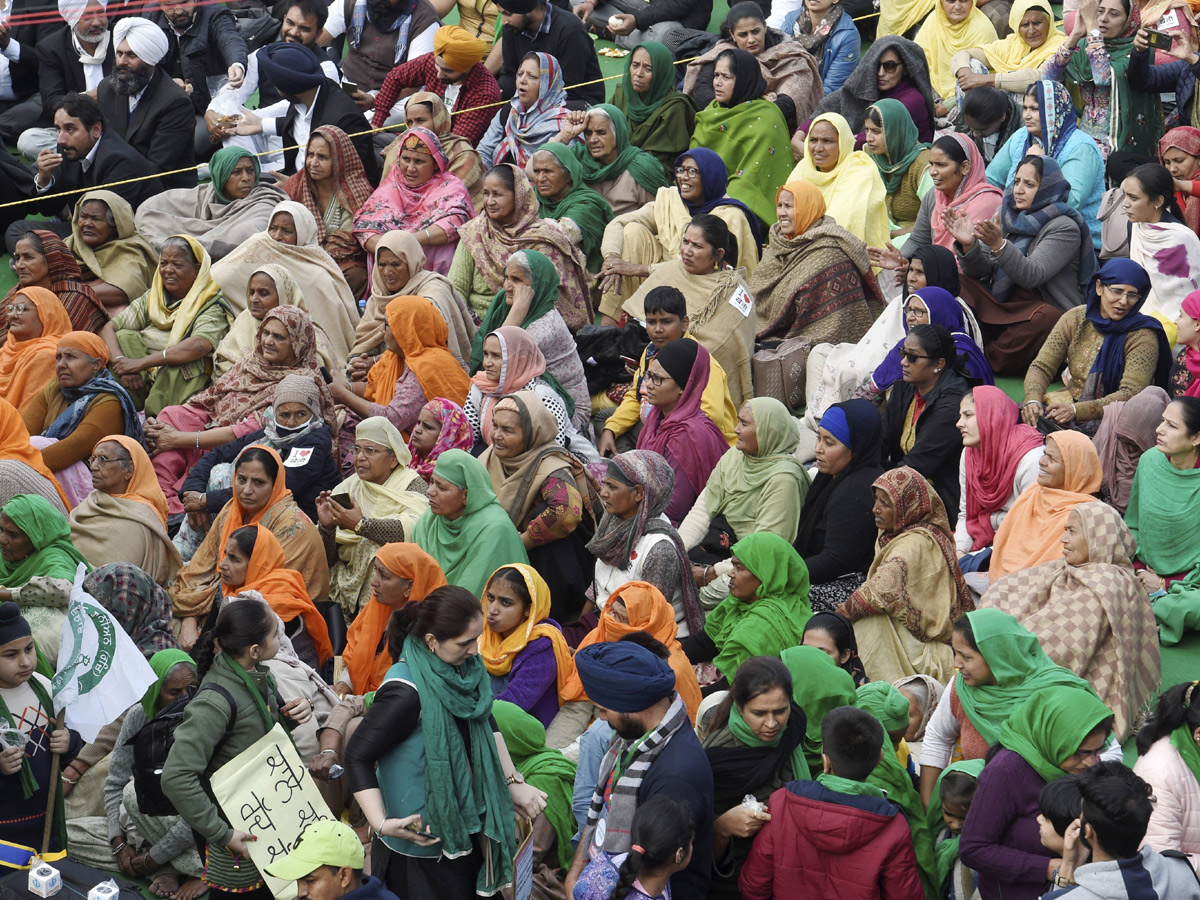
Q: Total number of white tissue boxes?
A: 2